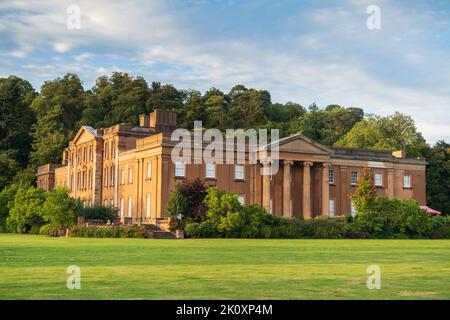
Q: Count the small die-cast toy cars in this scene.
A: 0